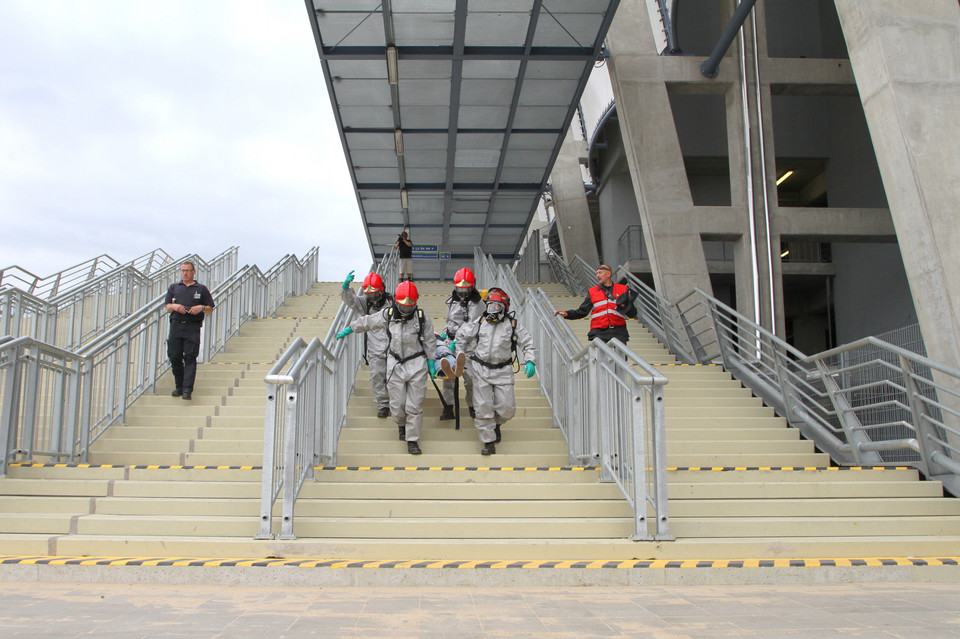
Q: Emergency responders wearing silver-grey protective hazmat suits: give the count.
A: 4